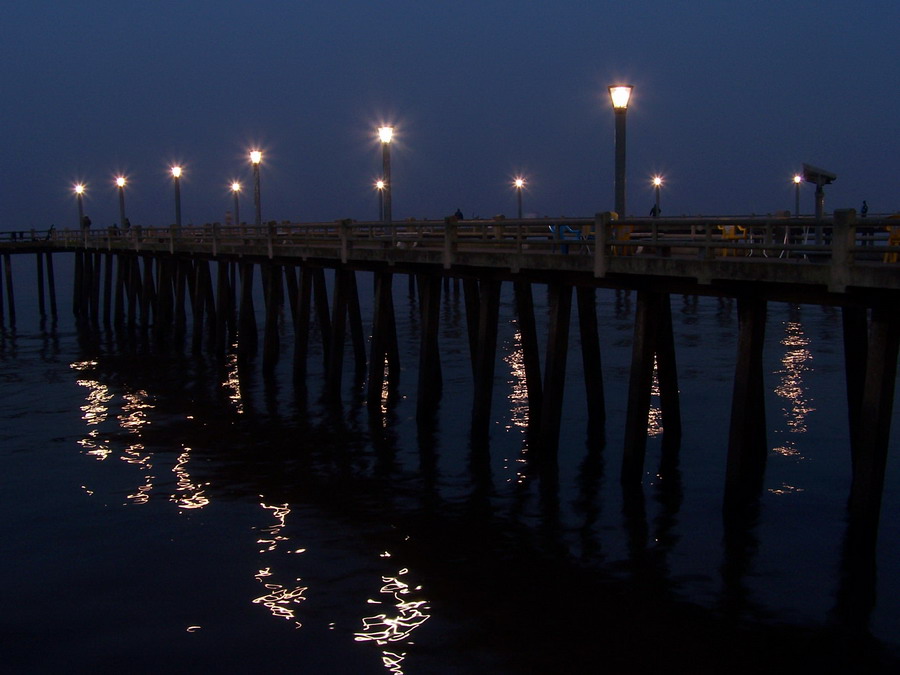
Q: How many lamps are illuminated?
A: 11